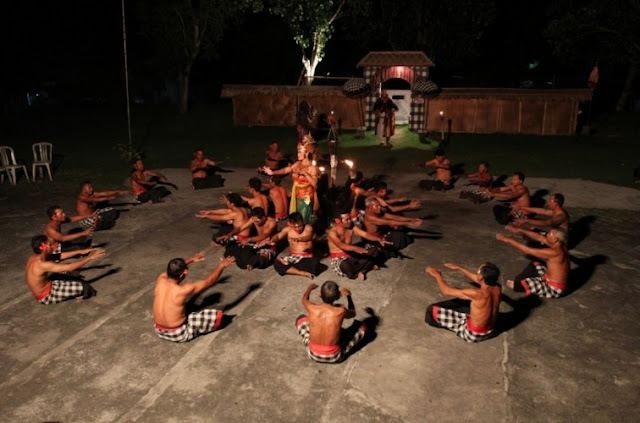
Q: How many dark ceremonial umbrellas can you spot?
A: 2